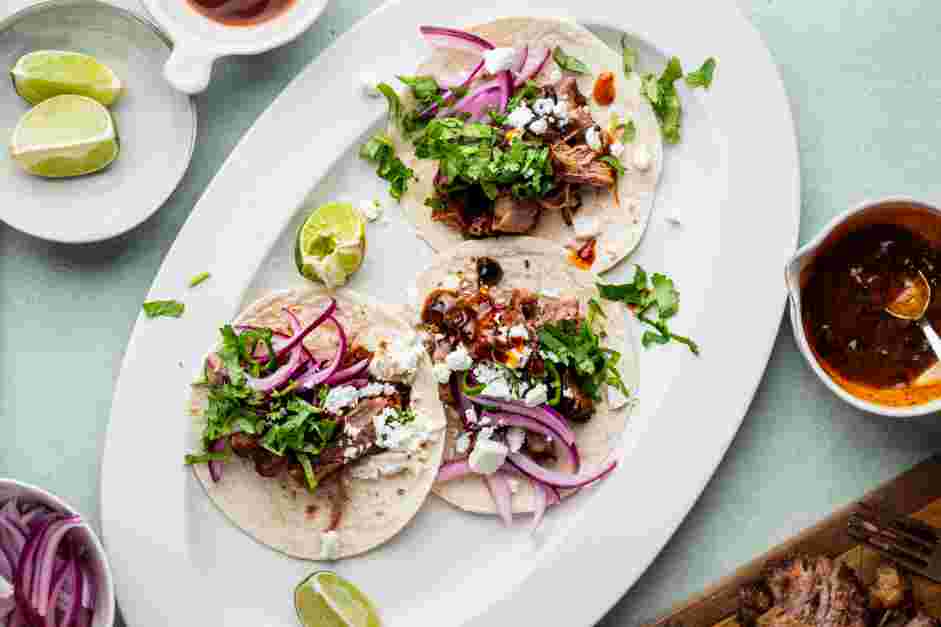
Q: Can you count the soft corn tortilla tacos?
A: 3